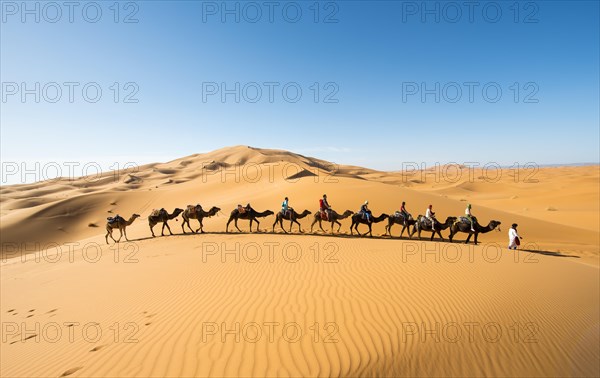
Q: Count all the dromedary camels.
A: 10